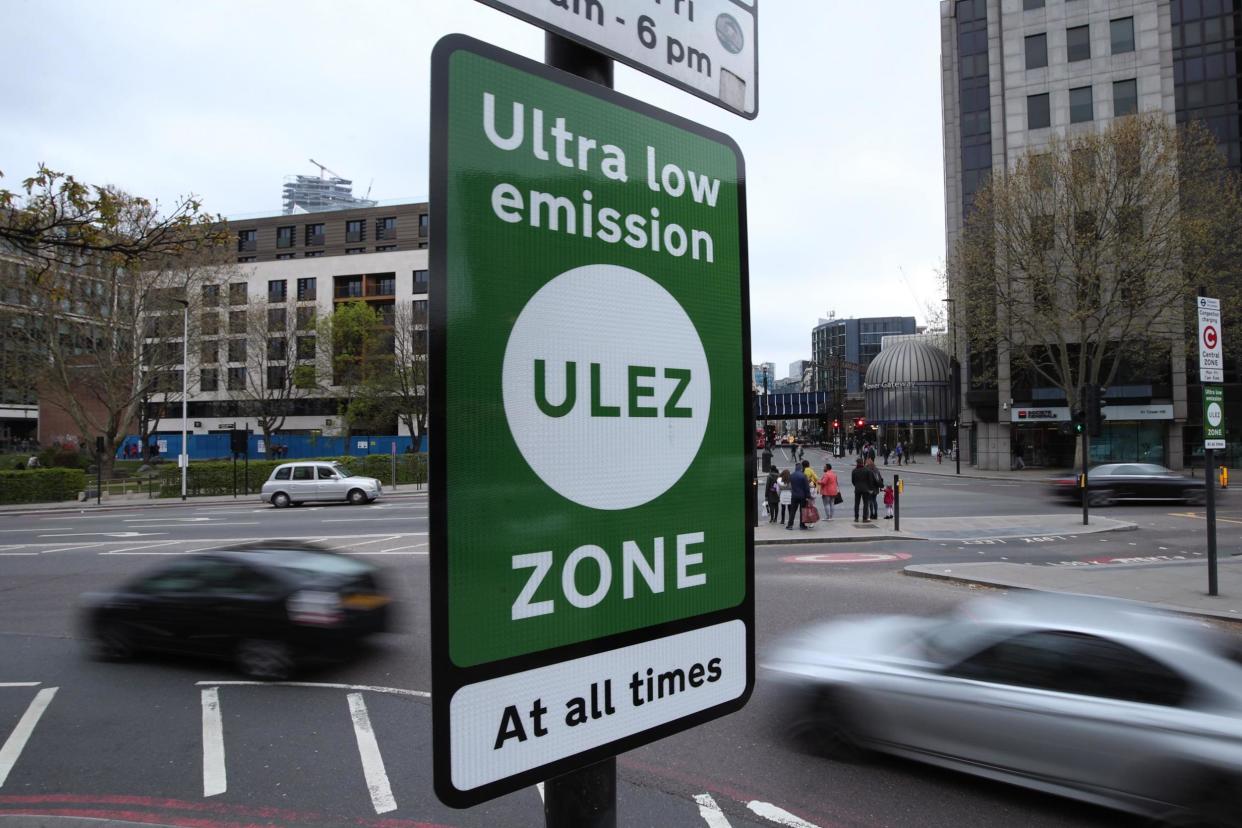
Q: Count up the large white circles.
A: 1